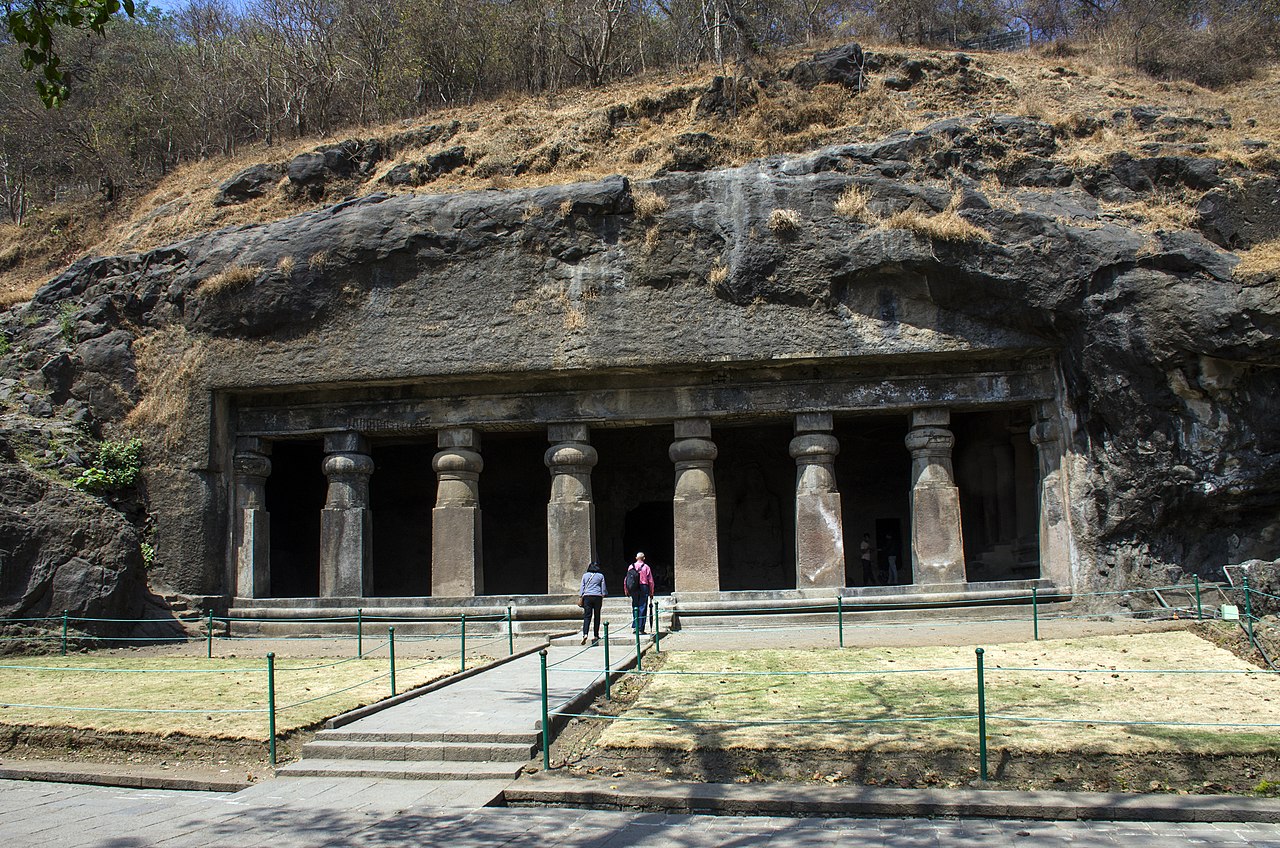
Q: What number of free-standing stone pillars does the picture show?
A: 6